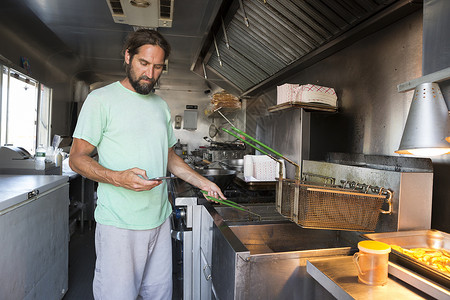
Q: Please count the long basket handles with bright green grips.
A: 4